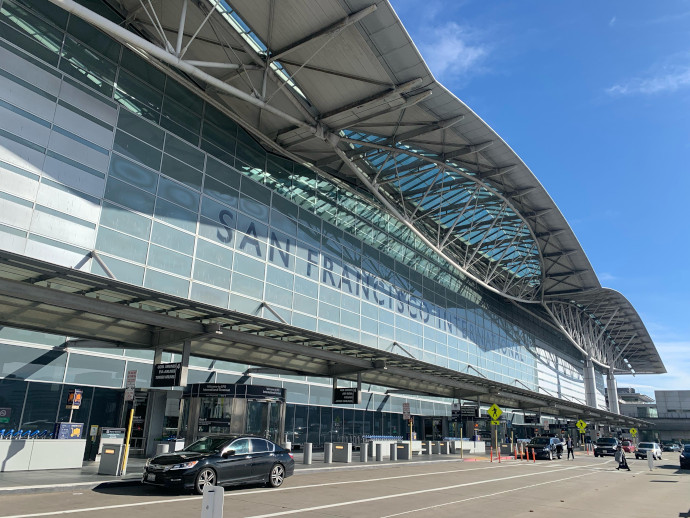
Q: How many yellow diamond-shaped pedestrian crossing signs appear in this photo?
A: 3